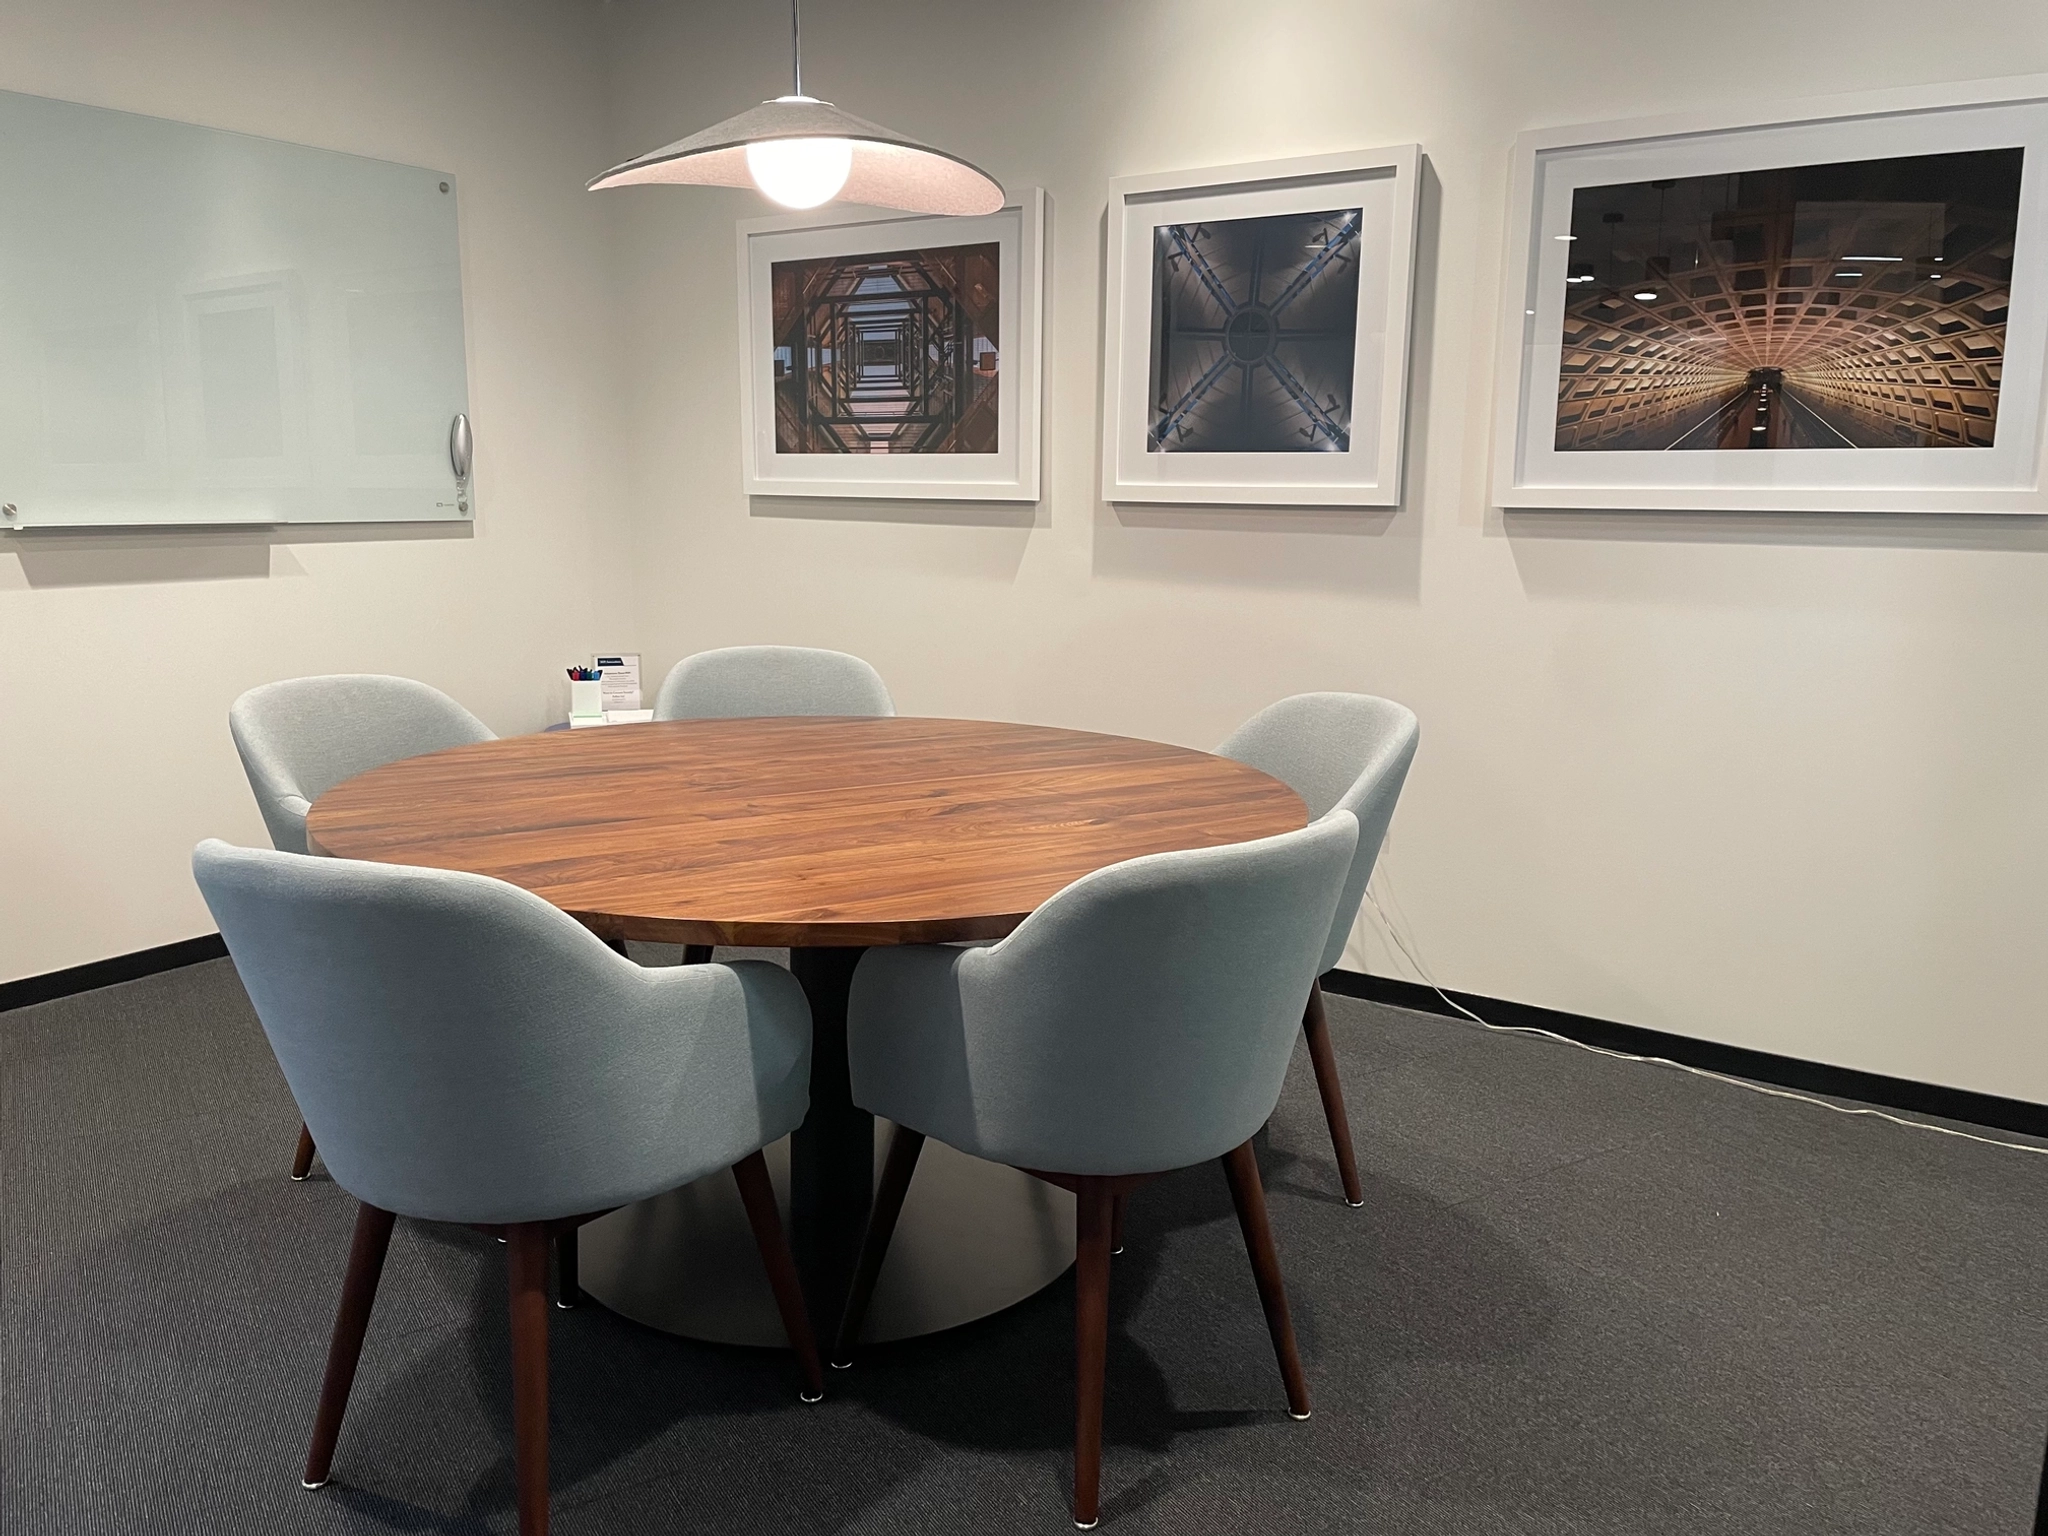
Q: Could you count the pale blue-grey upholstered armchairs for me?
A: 5